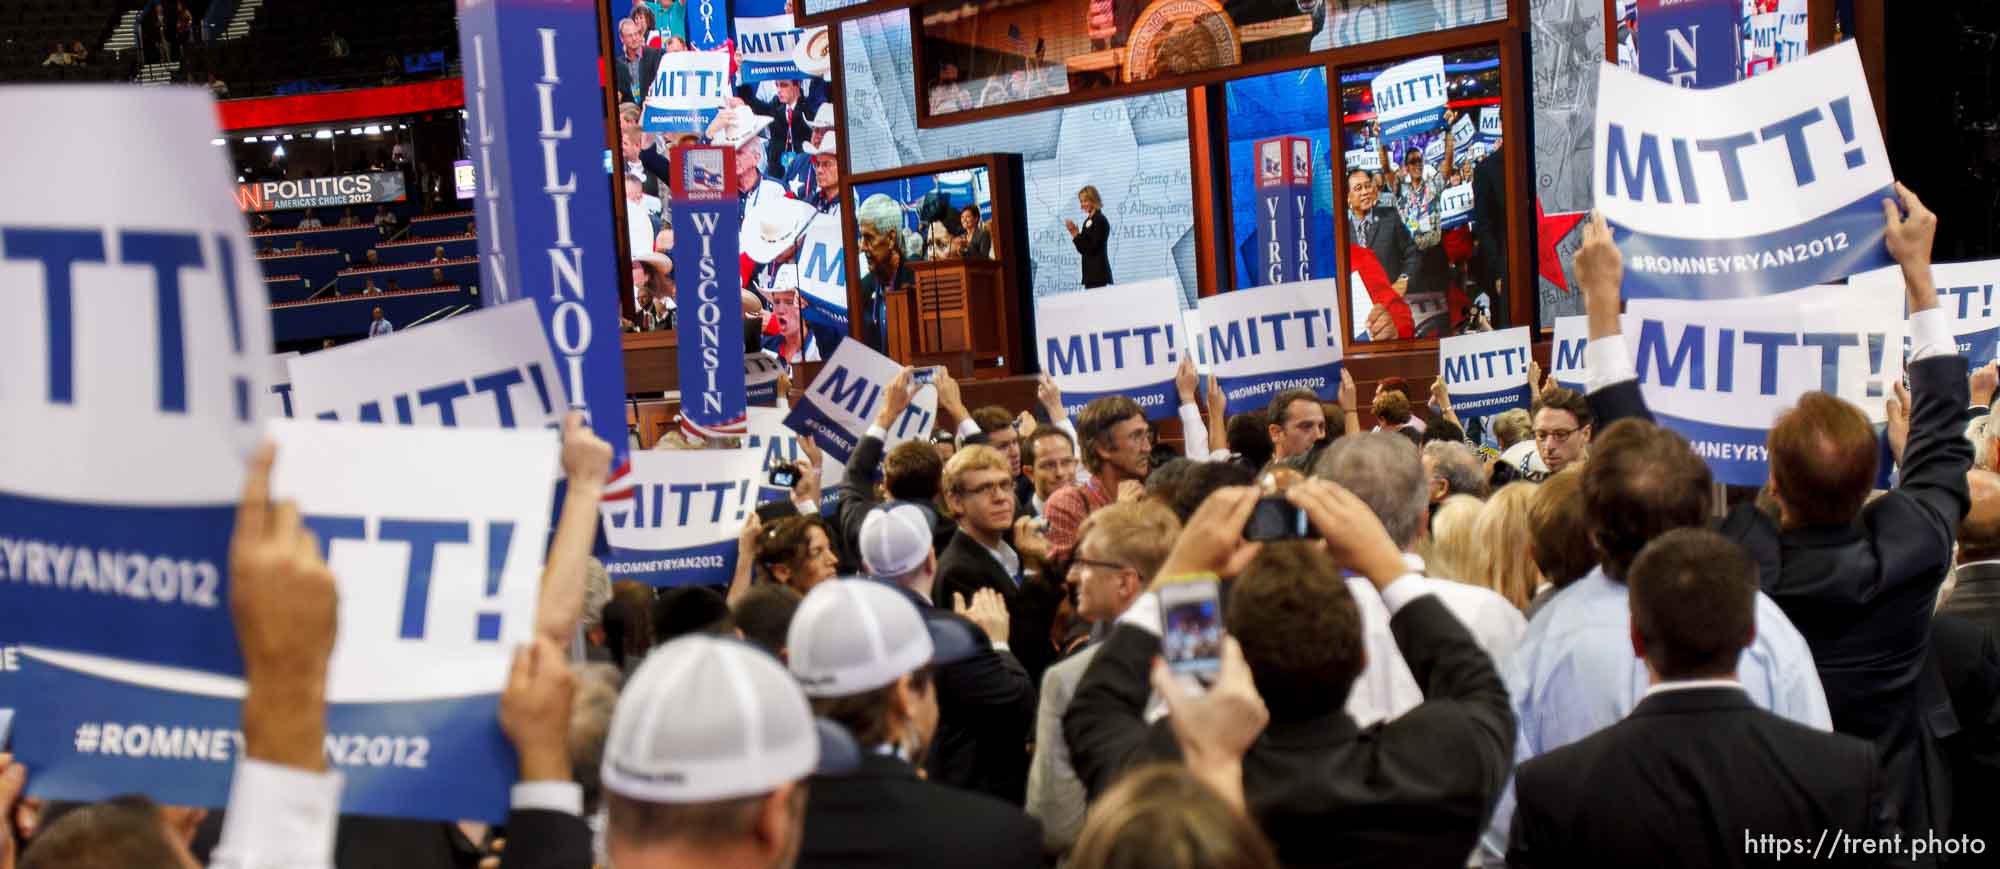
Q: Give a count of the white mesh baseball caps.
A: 3